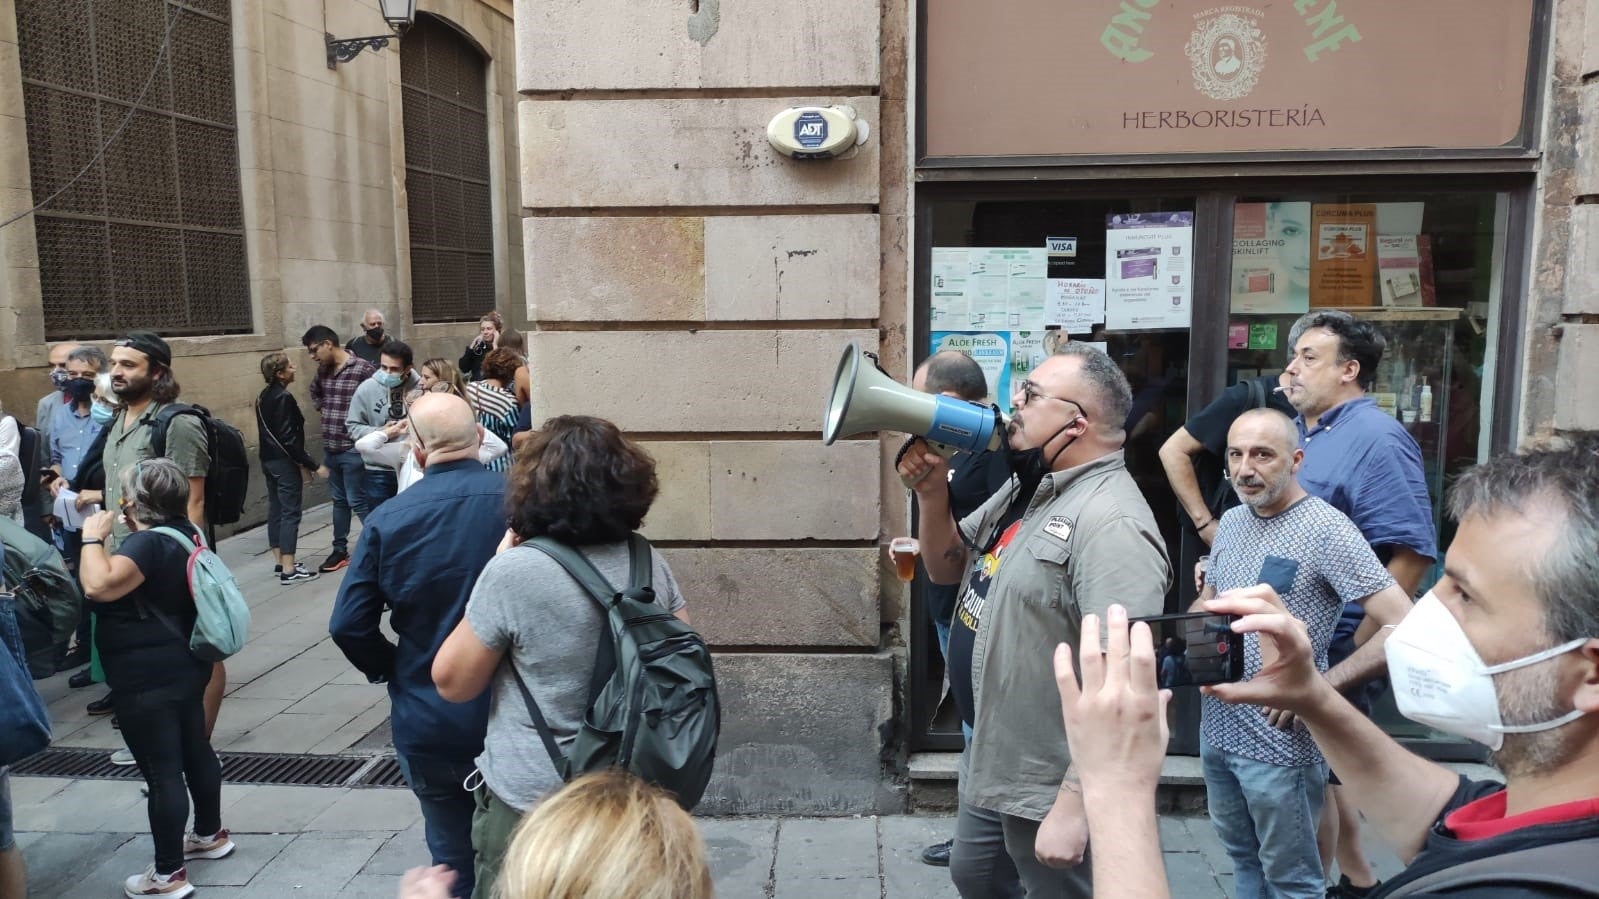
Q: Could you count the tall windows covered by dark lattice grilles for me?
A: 2